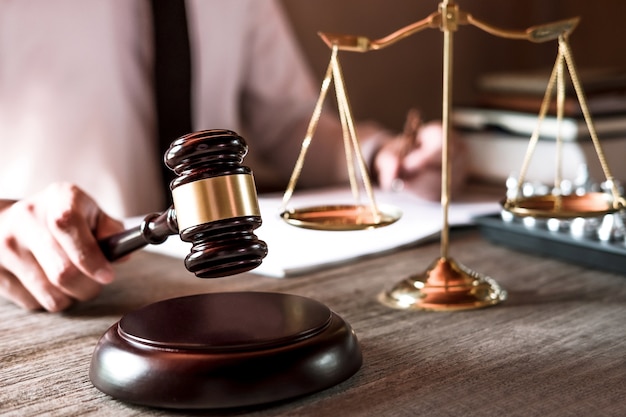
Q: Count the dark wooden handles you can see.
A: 1